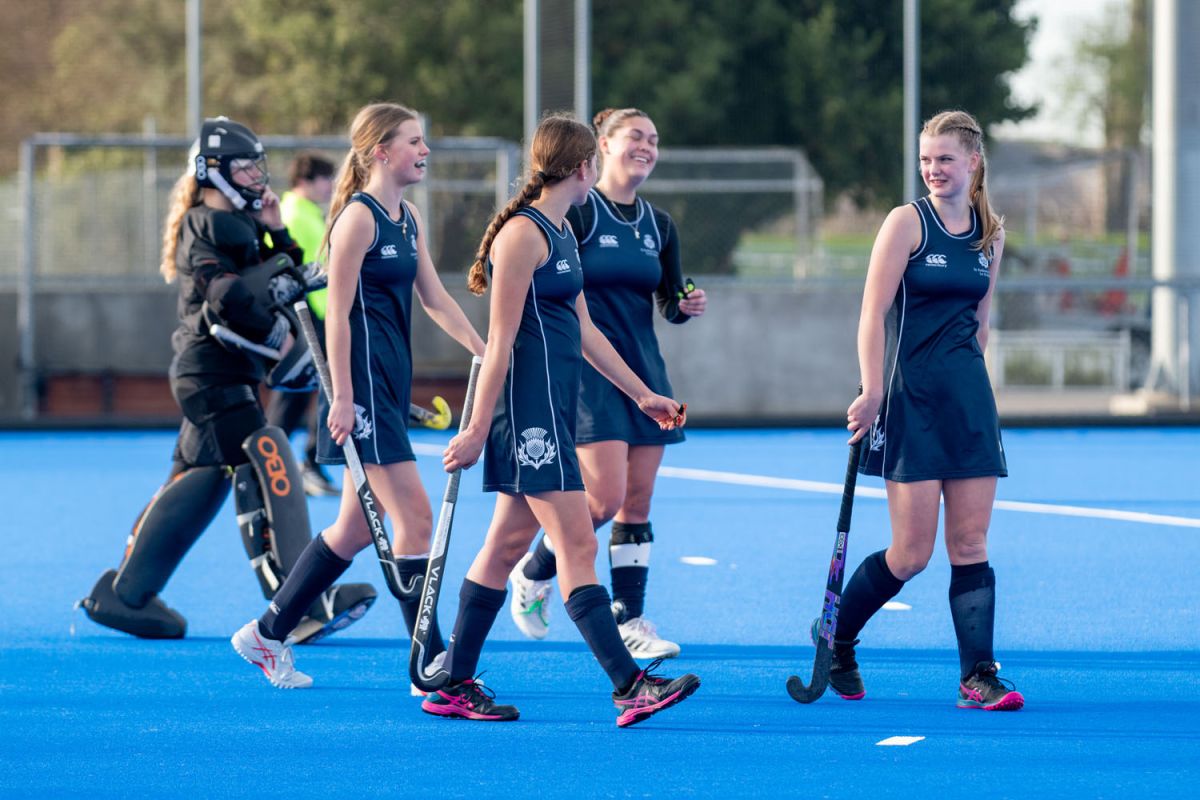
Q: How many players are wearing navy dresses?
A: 4